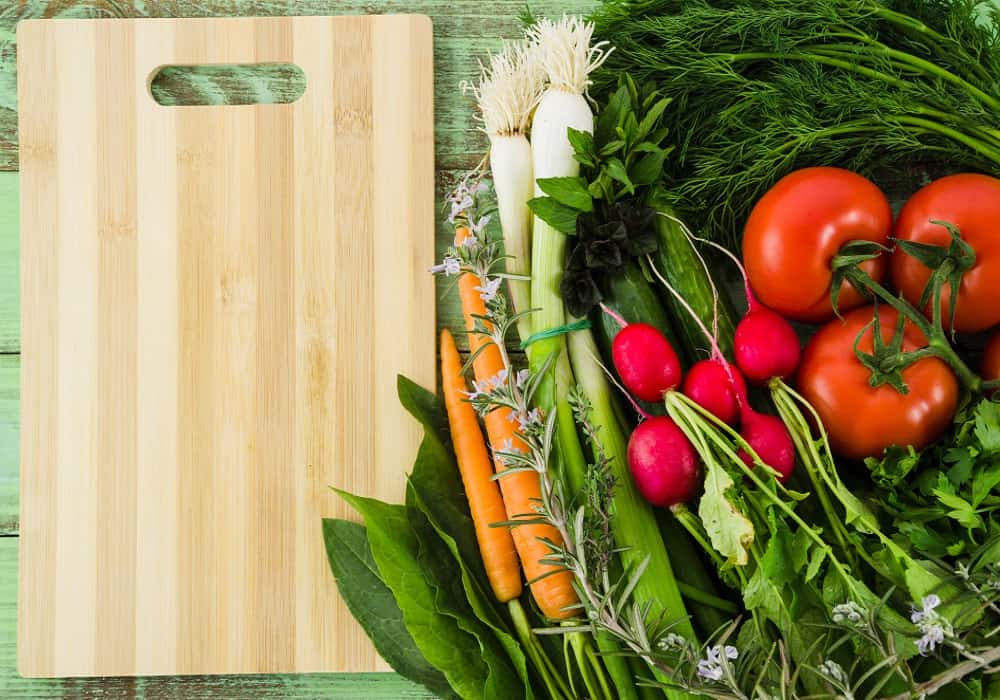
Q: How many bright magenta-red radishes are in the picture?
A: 5